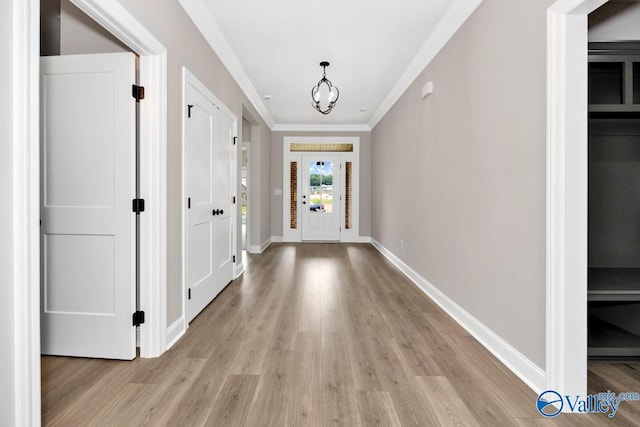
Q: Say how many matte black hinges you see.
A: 9